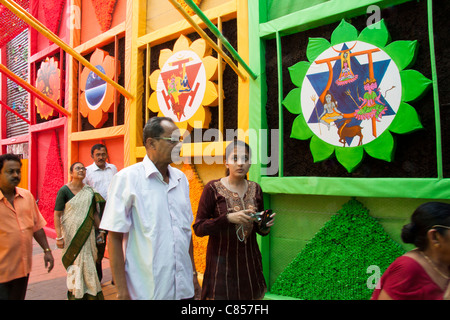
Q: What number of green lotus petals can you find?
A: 12